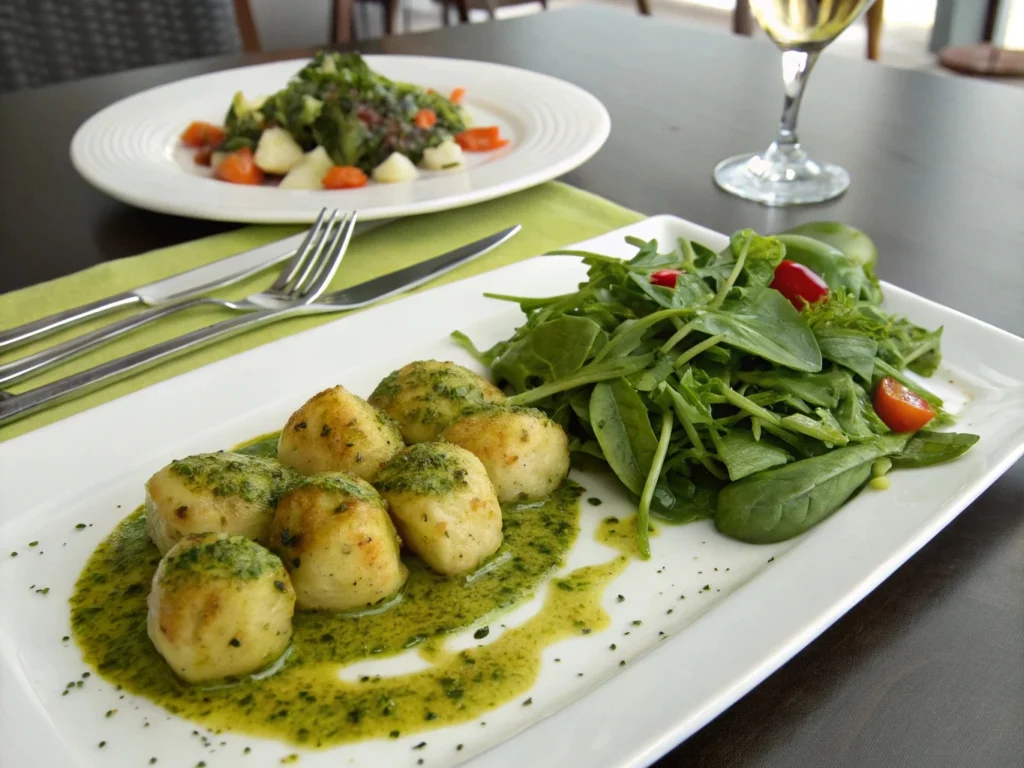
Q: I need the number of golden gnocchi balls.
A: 7